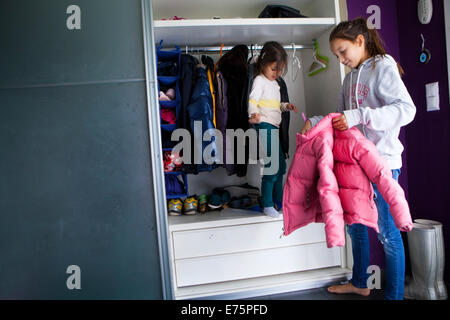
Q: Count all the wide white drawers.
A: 2